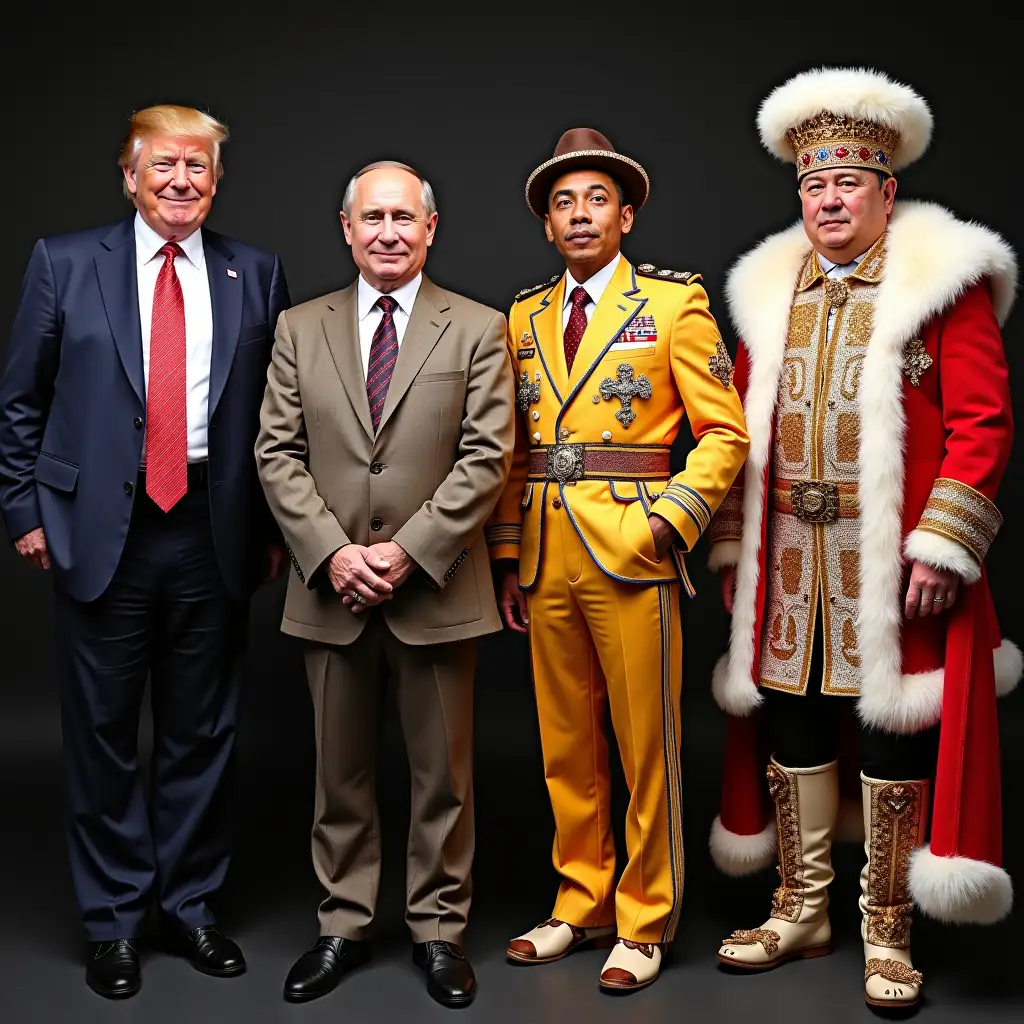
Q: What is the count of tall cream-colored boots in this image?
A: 2